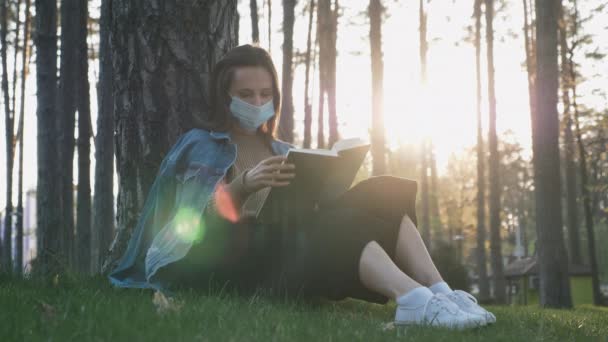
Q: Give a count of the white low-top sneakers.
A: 2